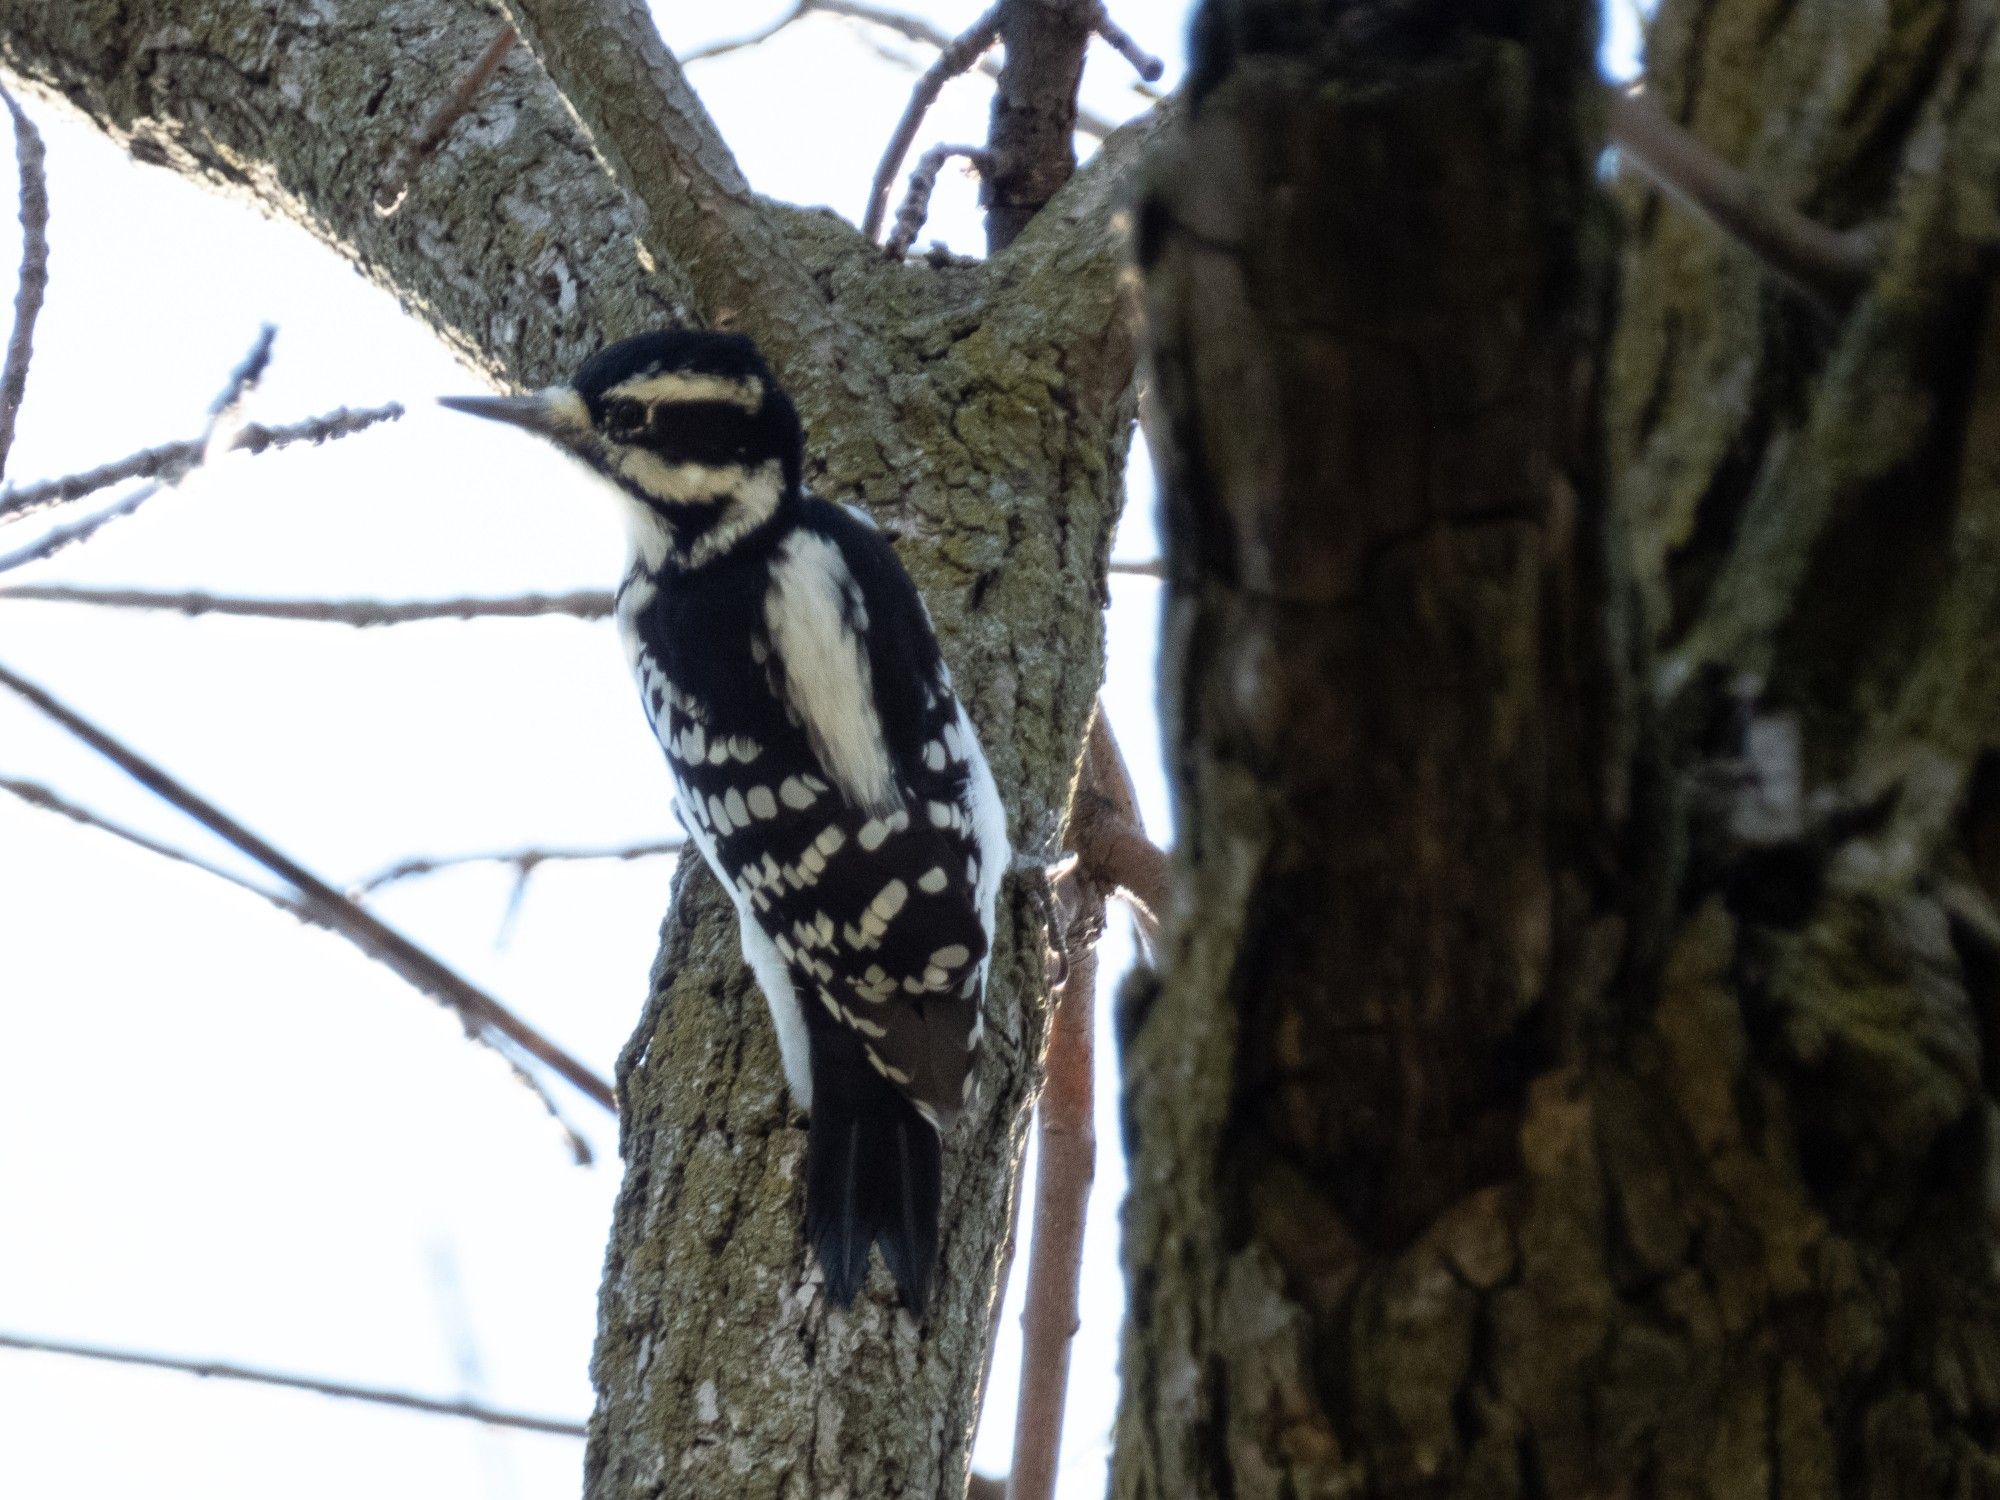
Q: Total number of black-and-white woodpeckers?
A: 1